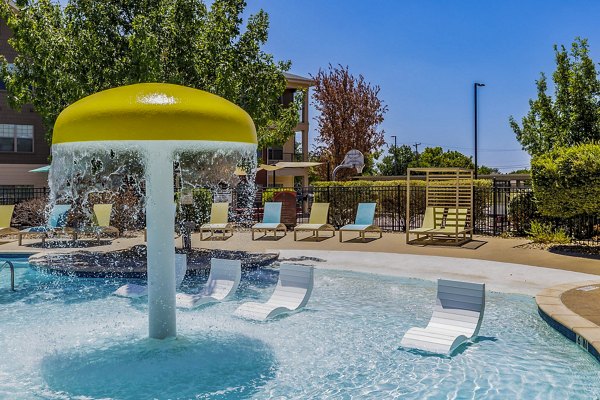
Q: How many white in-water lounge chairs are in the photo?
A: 4